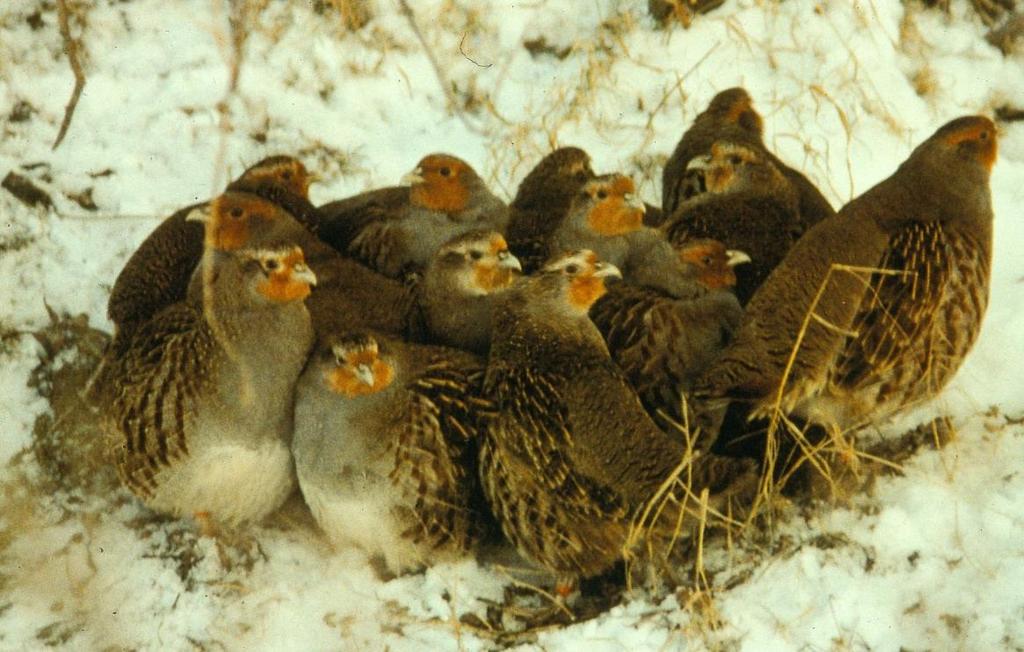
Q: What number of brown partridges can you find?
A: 13